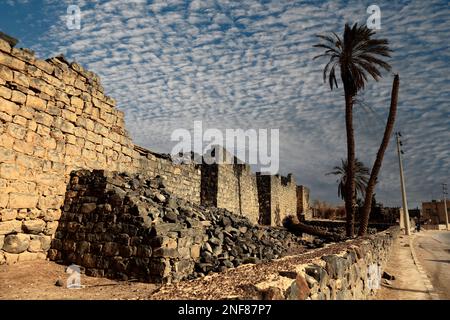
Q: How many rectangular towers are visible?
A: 3